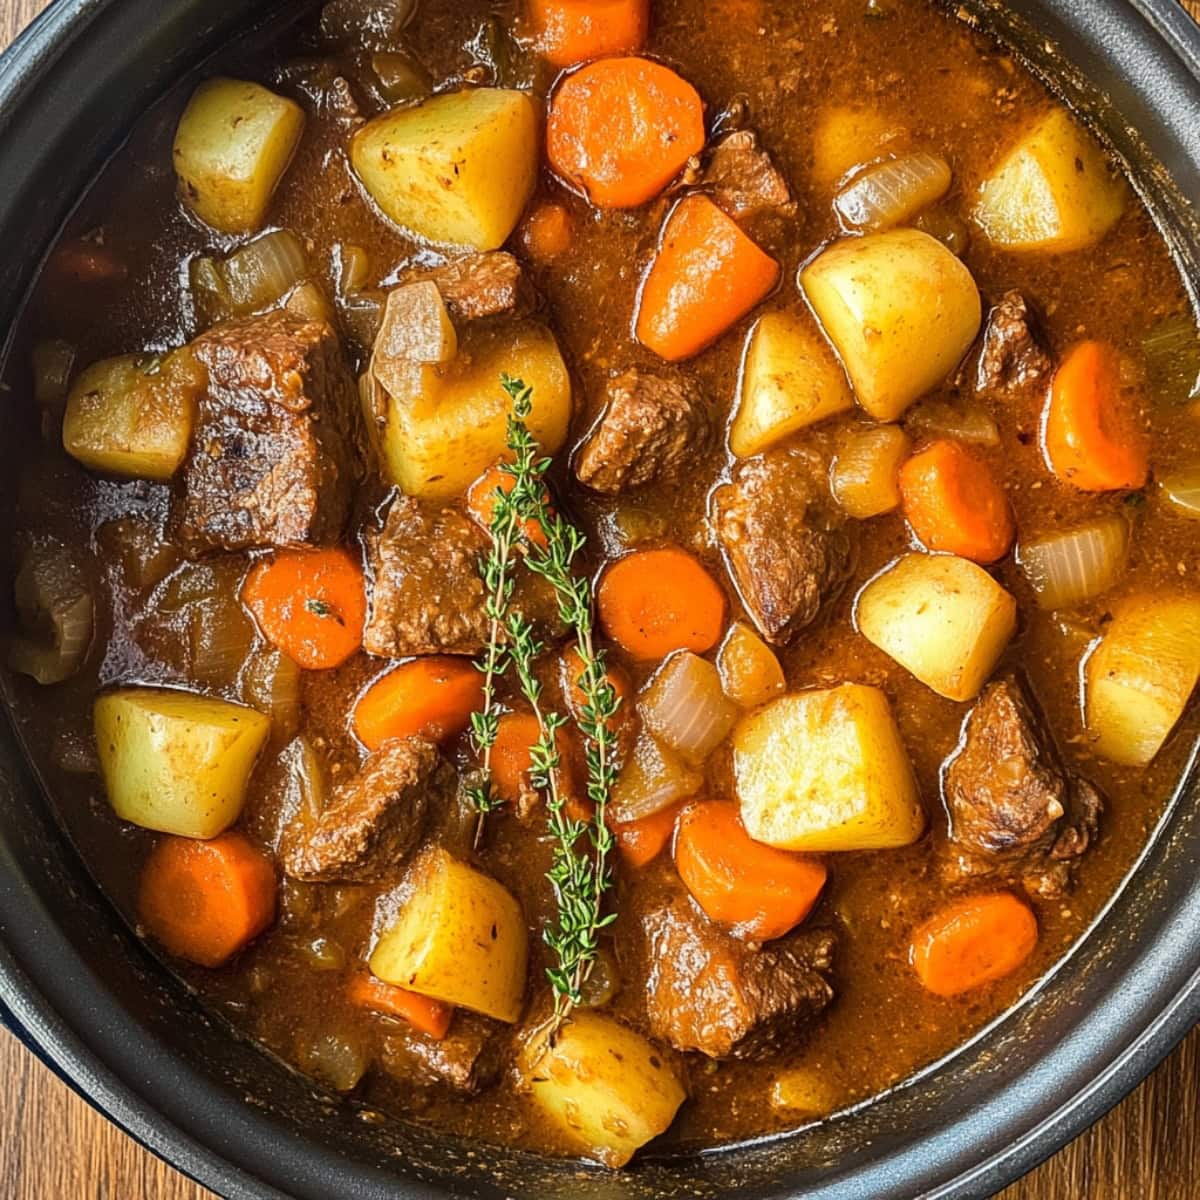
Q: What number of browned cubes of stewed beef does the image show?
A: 11